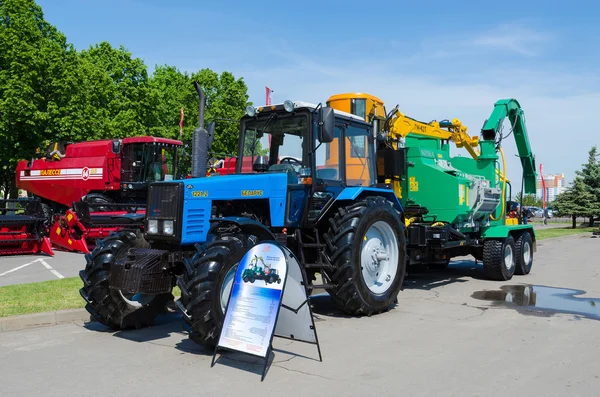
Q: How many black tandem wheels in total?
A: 2